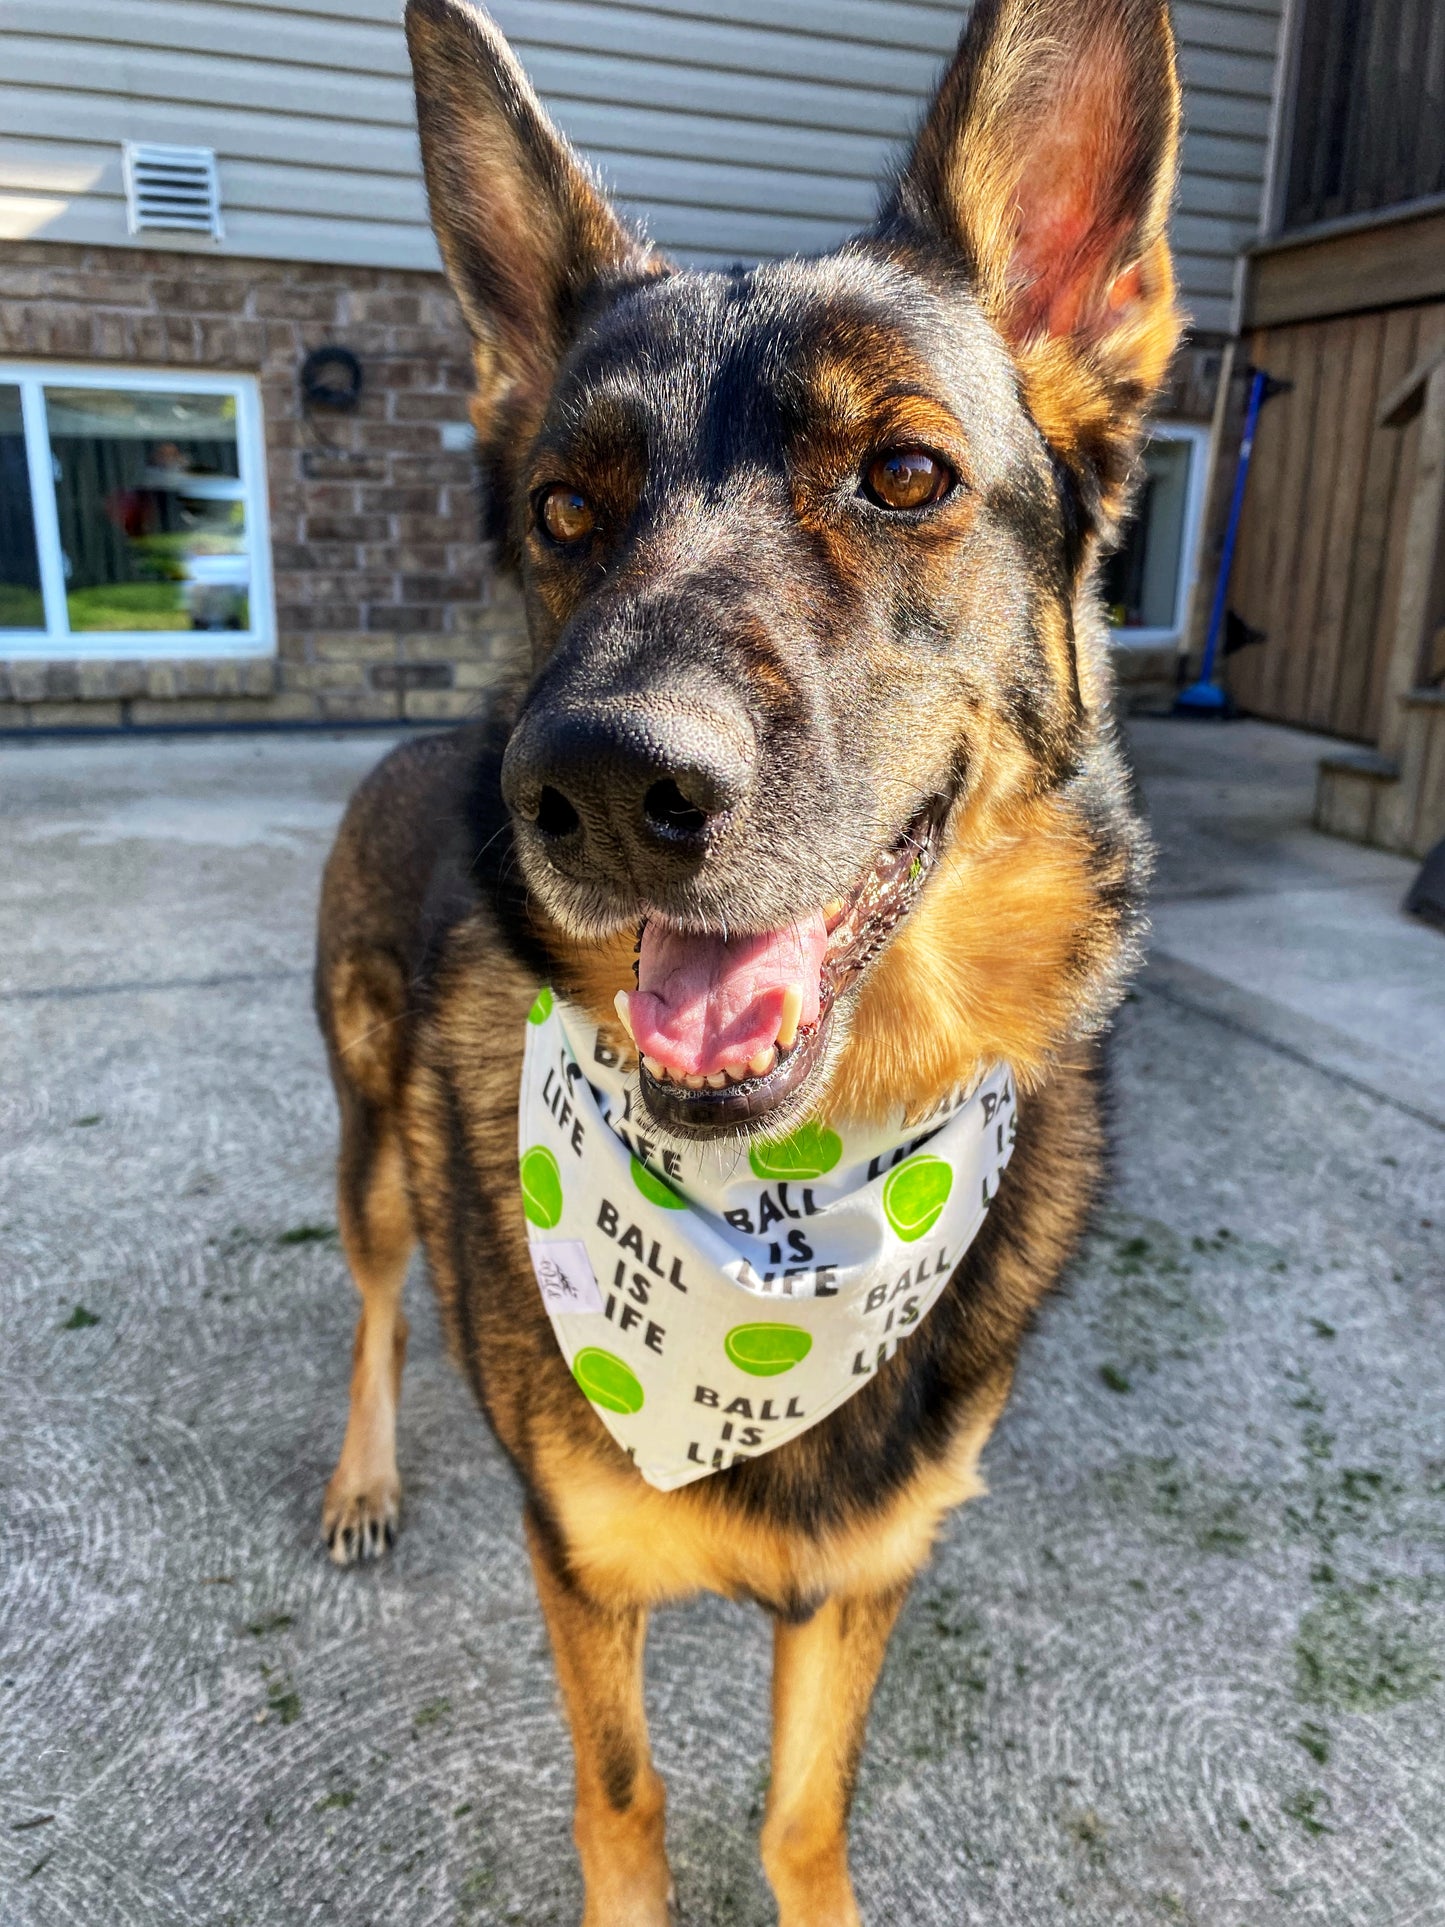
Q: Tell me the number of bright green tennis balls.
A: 7